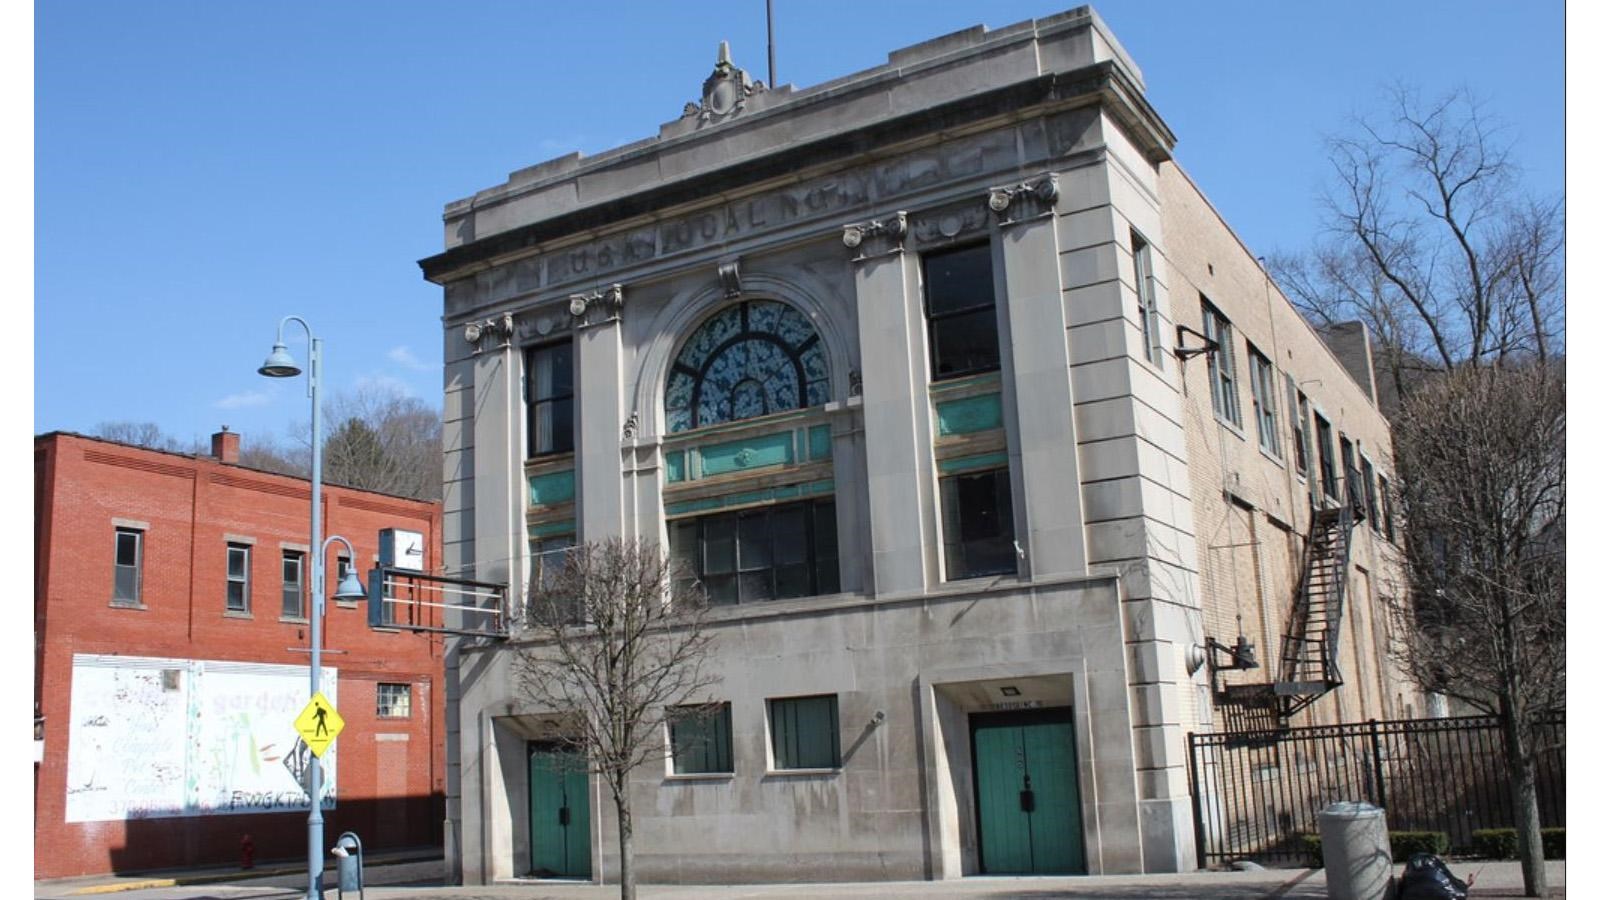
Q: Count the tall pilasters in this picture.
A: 4